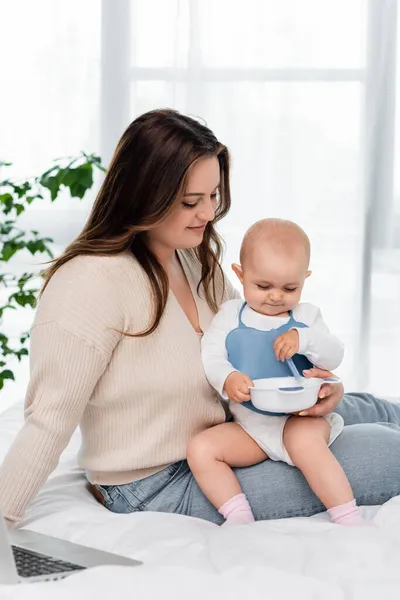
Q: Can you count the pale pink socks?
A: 2